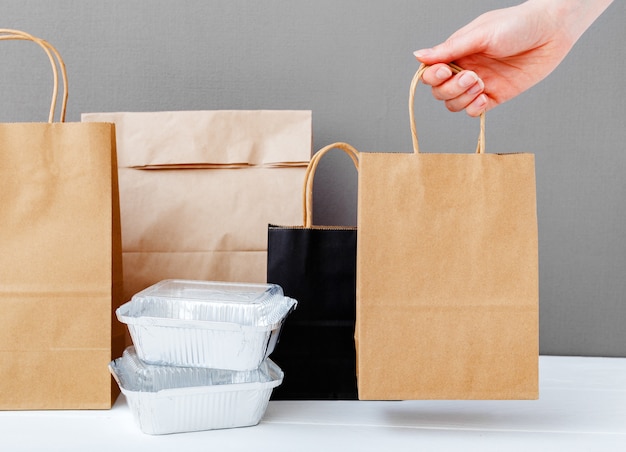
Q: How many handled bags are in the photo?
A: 3